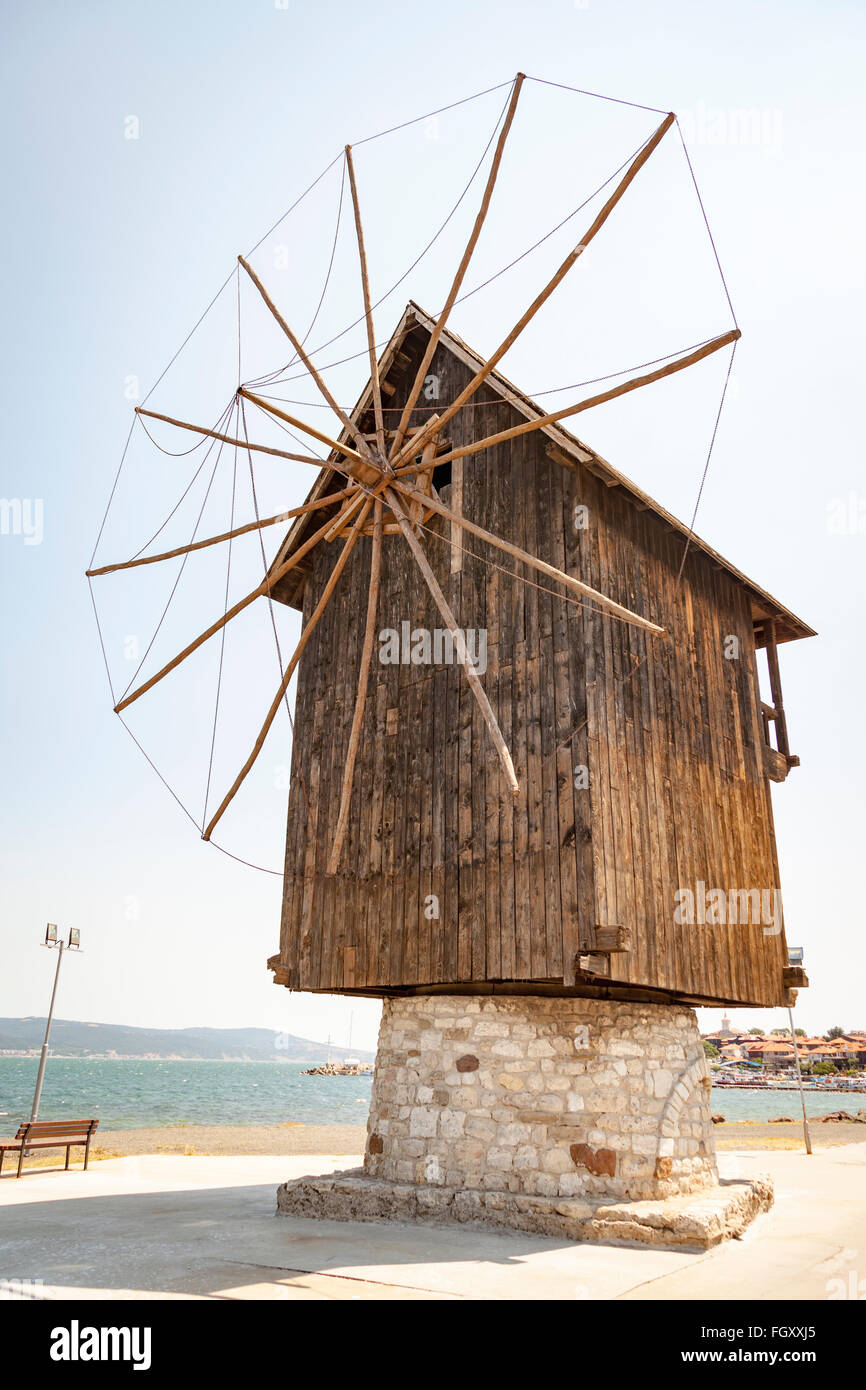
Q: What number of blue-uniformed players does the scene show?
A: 0